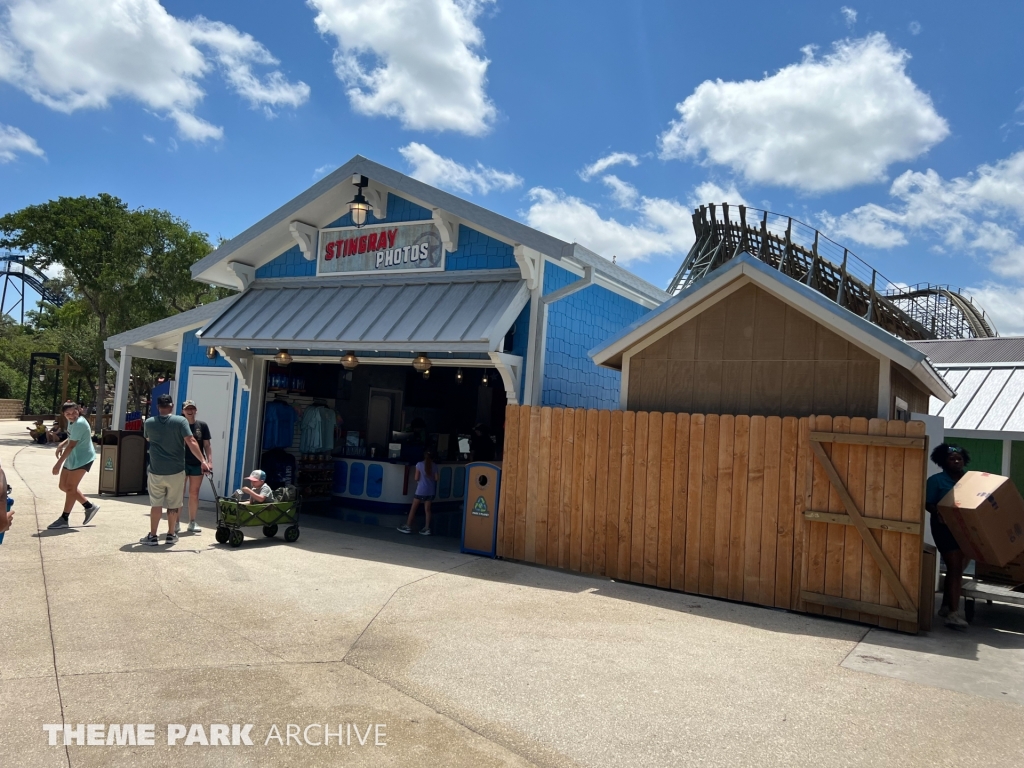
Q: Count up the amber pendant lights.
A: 3